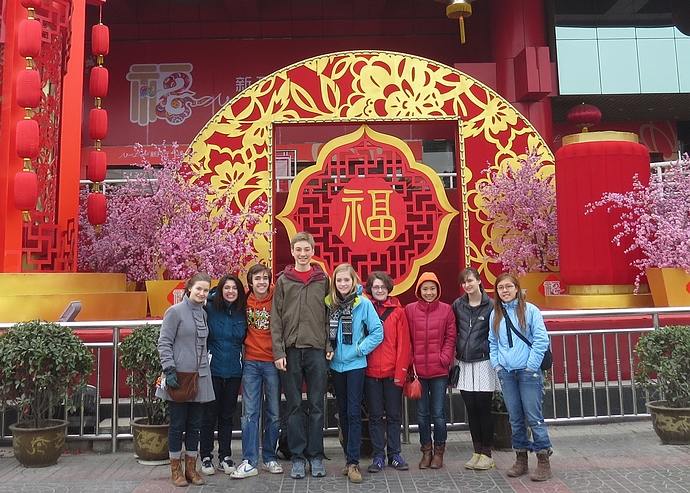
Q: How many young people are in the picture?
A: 9